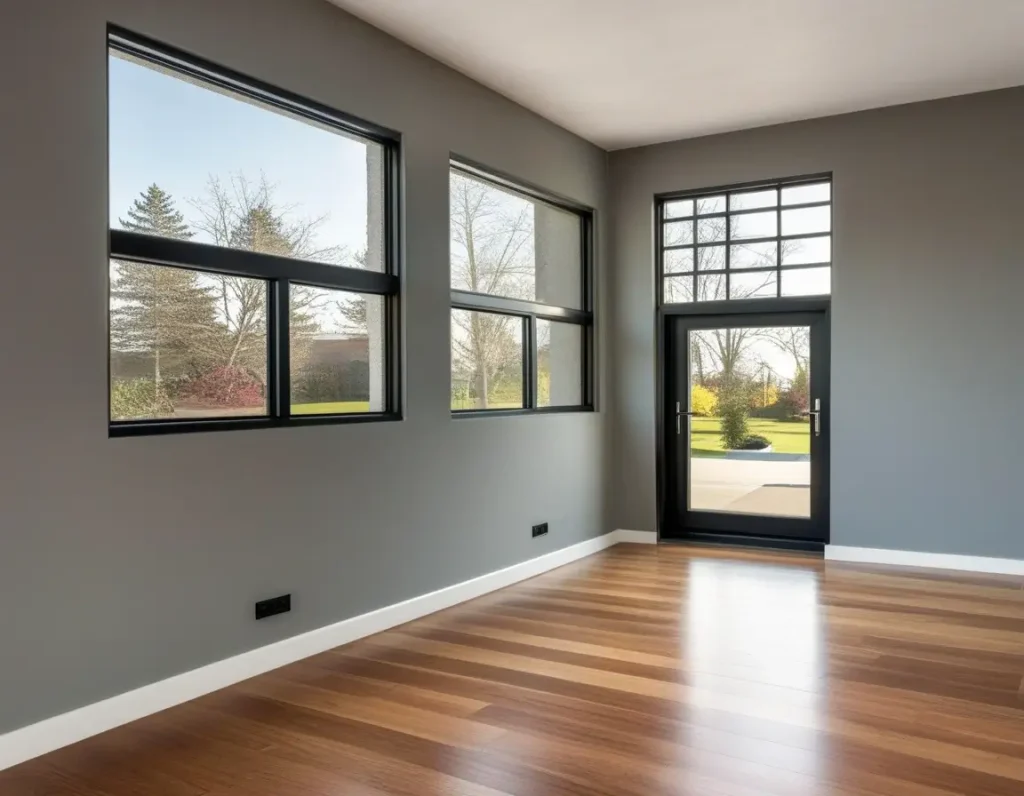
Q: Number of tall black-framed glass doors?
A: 1